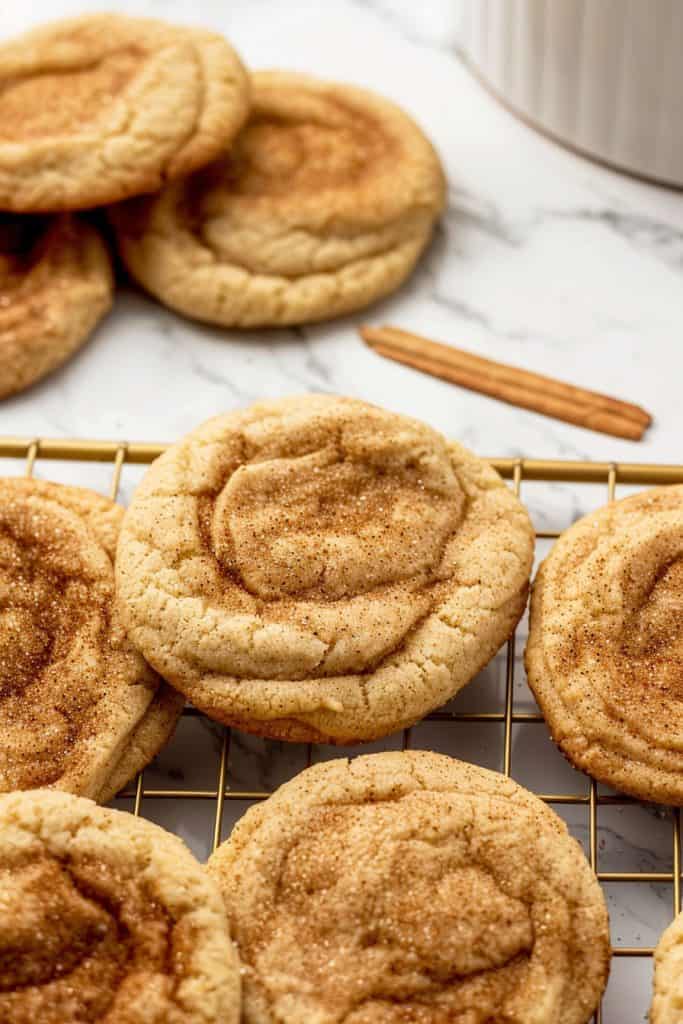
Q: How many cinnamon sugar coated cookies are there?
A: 9